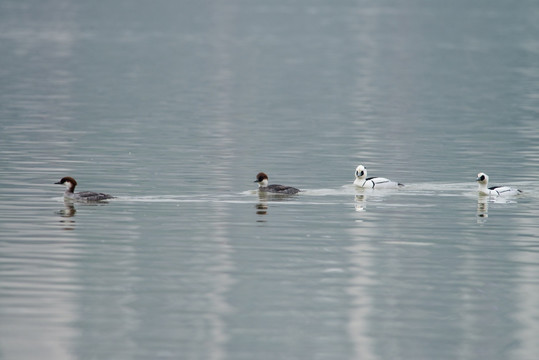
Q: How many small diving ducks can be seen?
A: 4